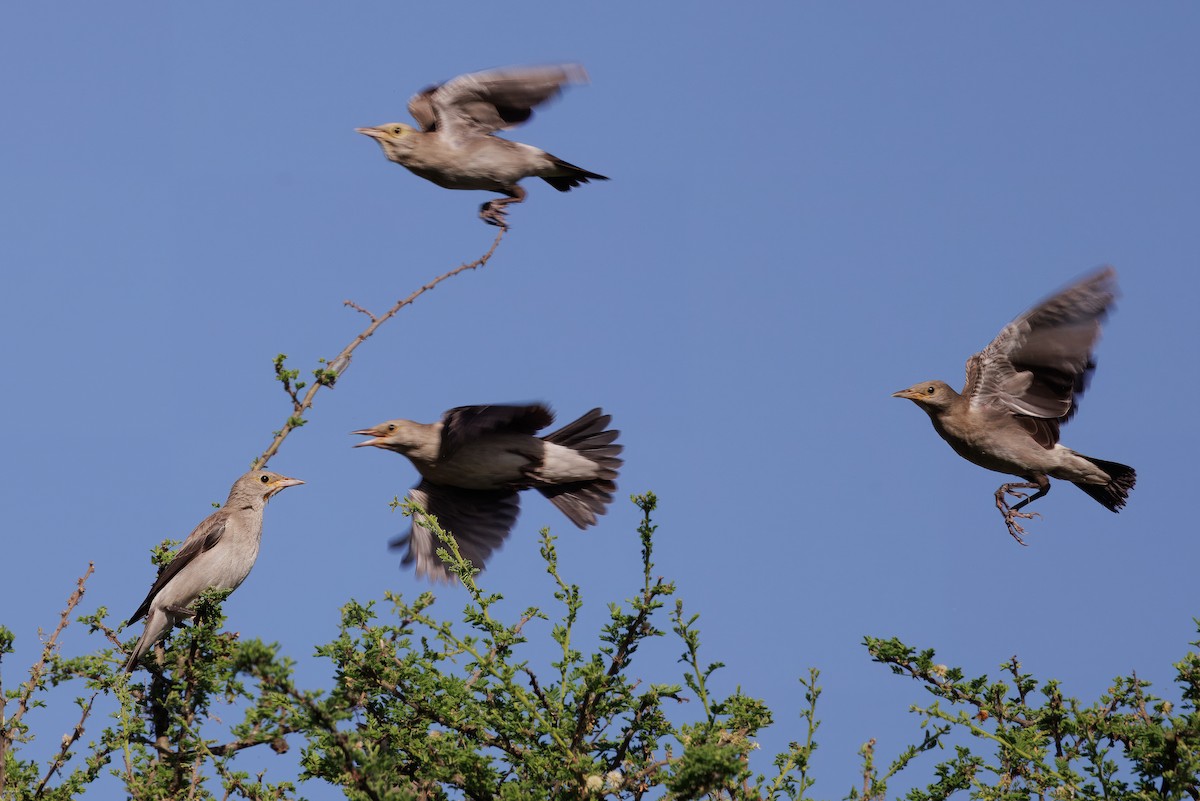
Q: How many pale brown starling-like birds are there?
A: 4